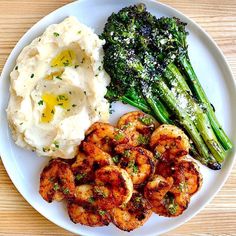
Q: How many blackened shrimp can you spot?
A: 11